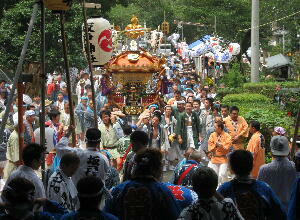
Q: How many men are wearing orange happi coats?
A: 3